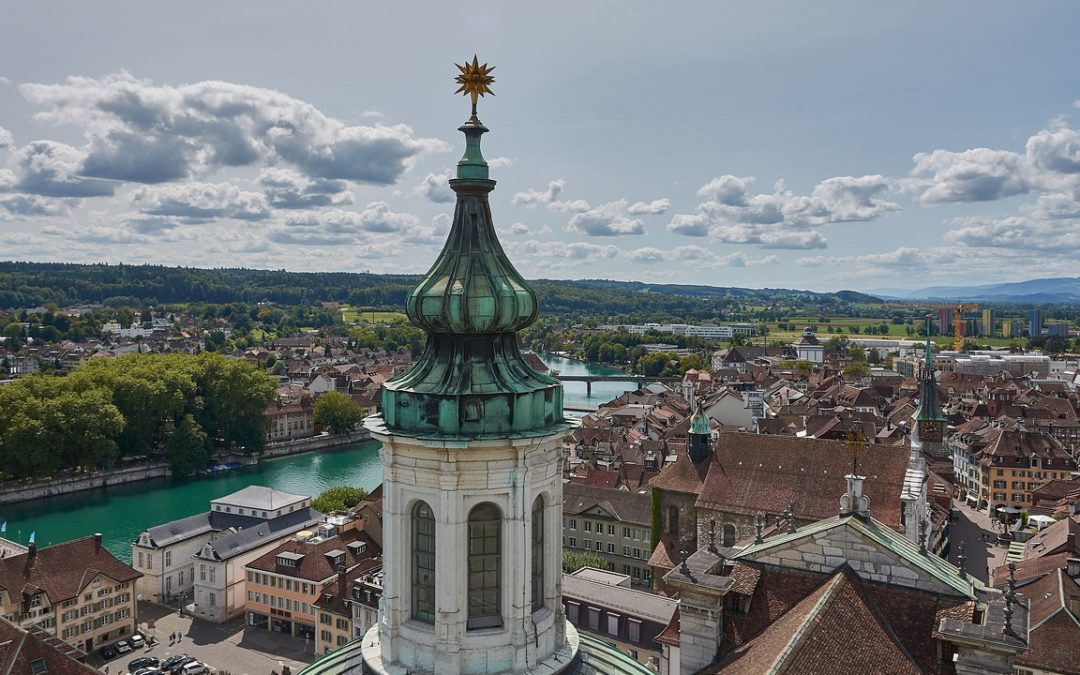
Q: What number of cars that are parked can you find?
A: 8